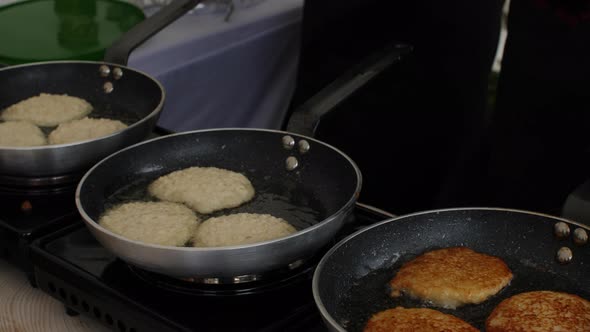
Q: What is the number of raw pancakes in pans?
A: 6